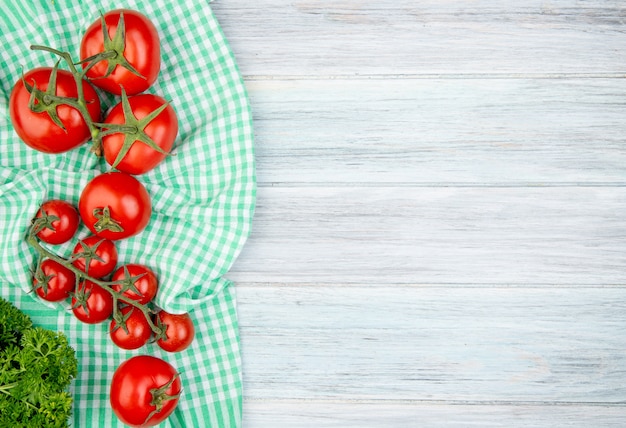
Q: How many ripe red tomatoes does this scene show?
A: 12